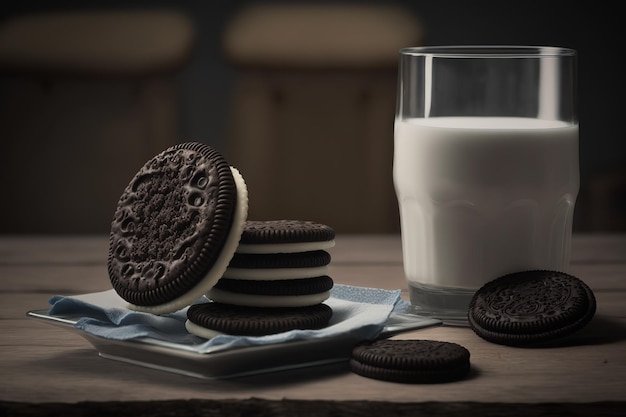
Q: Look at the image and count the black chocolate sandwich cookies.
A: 7